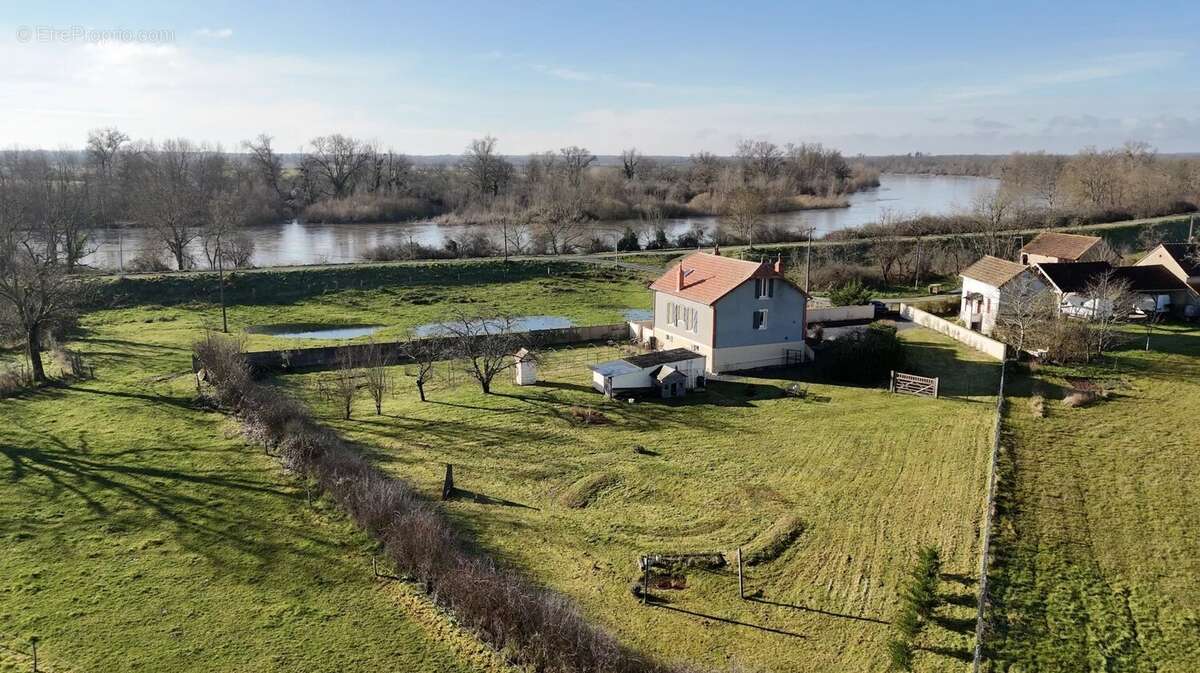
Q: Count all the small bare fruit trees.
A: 4